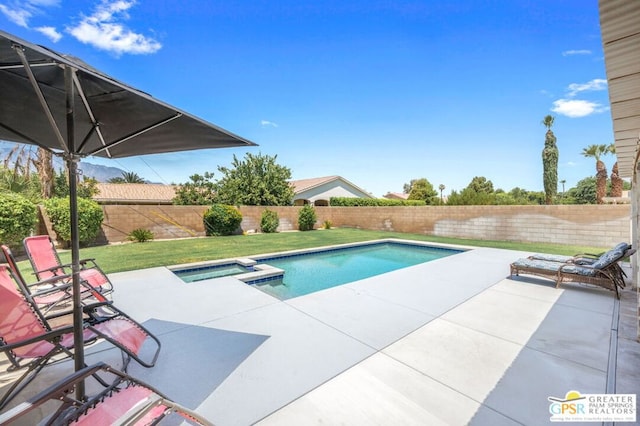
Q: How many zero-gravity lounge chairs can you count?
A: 4